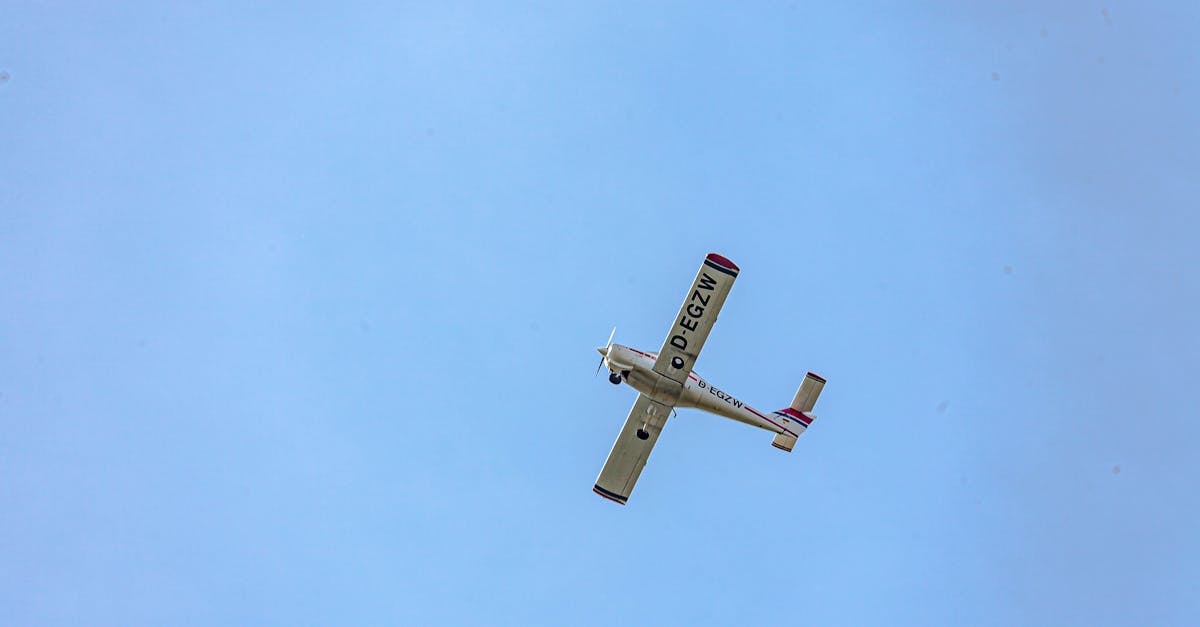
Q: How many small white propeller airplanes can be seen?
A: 1